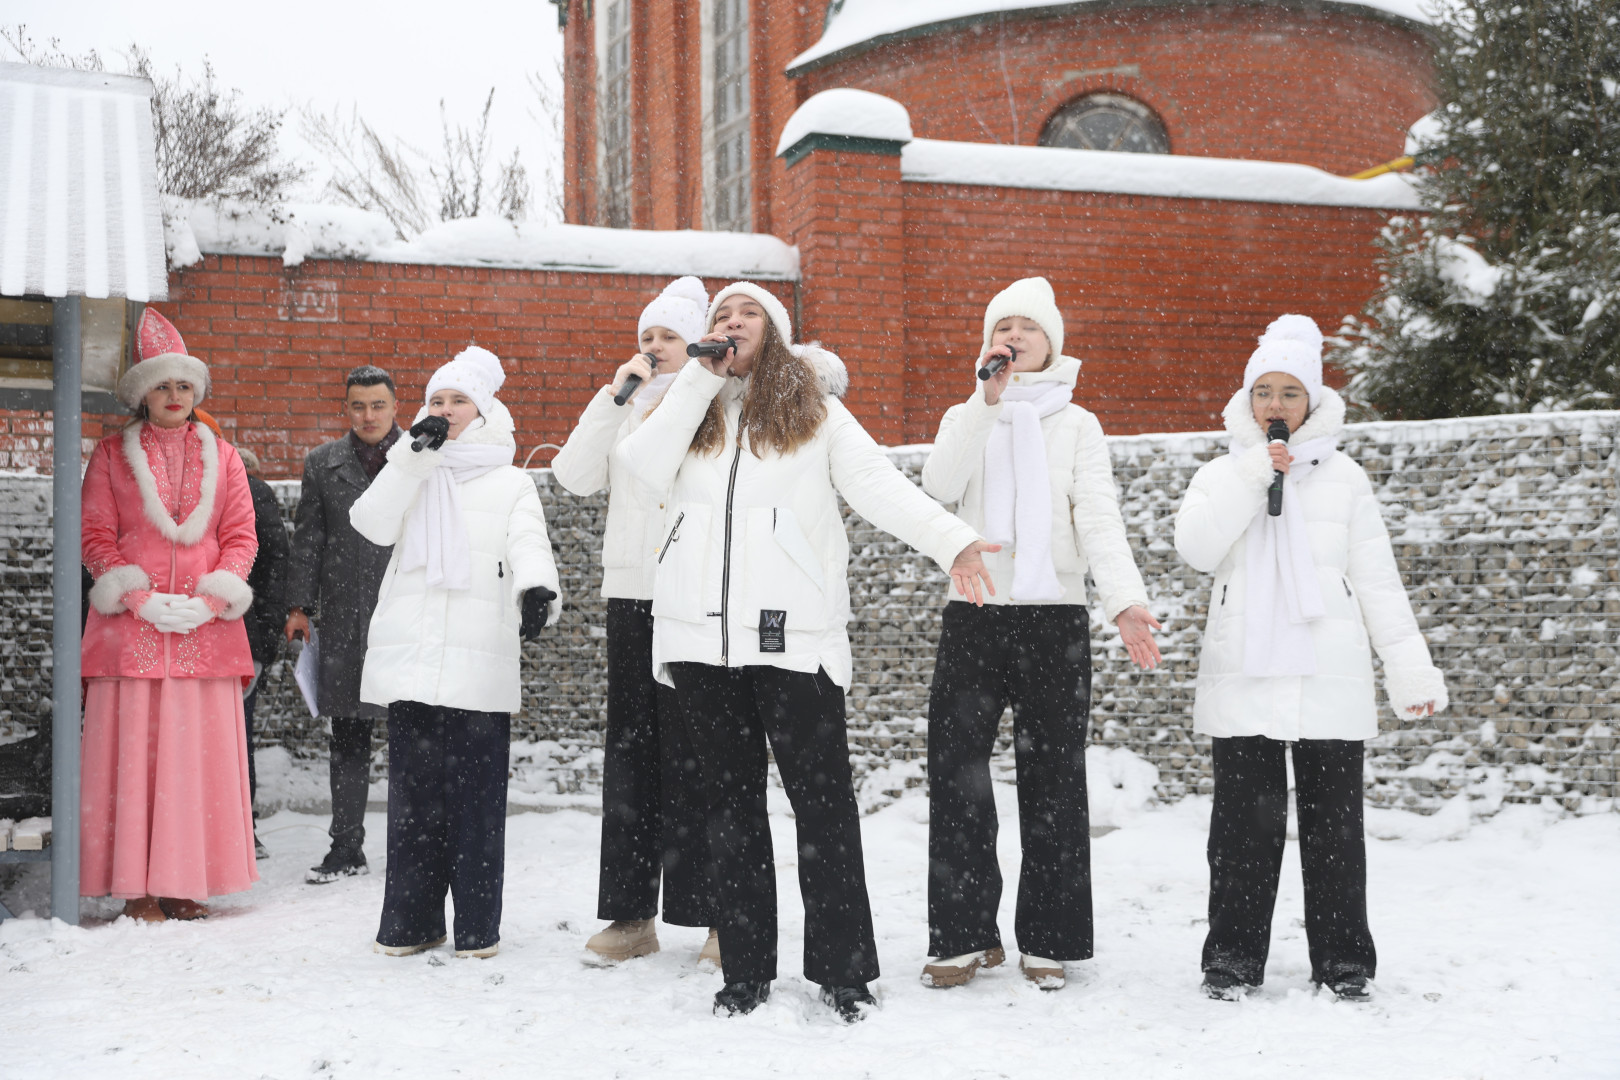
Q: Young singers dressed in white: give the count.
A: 5